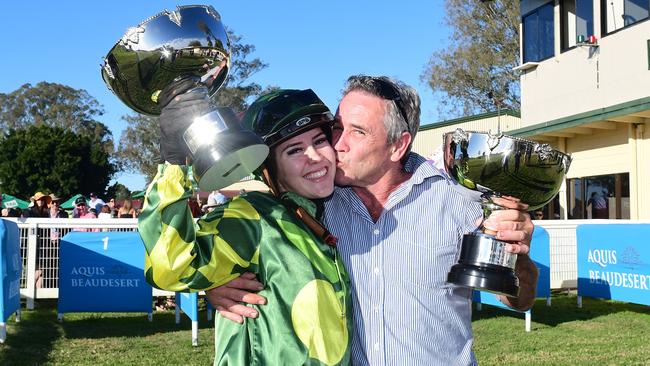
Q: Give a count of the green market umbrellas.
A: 3